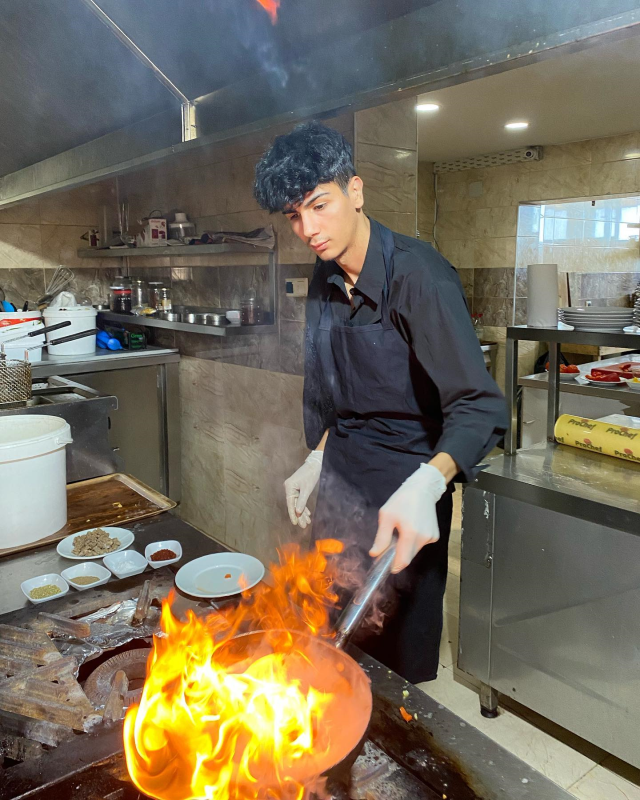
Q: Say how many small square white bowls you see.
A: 4